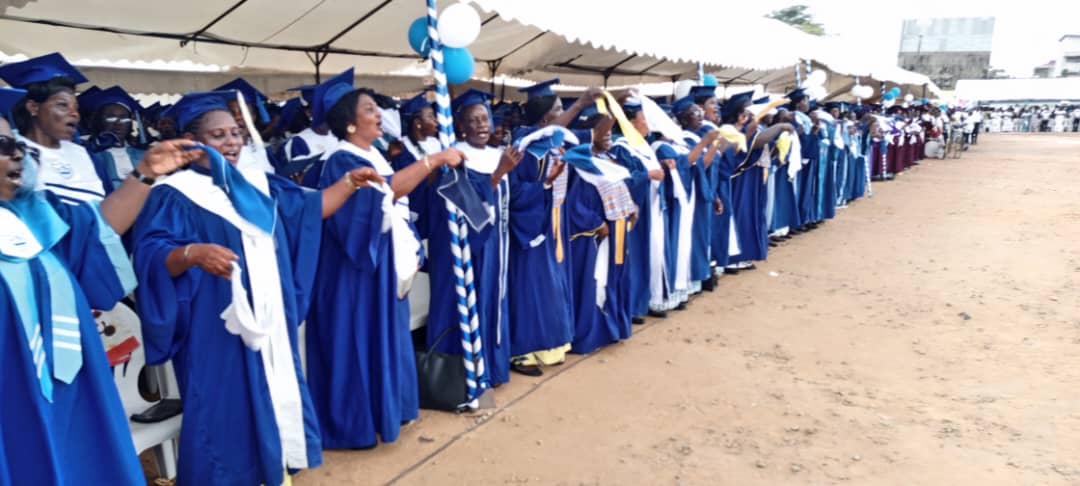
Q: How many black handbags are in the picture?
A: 1